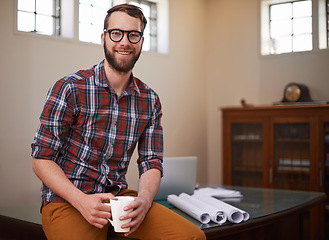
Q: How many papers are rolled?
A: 4